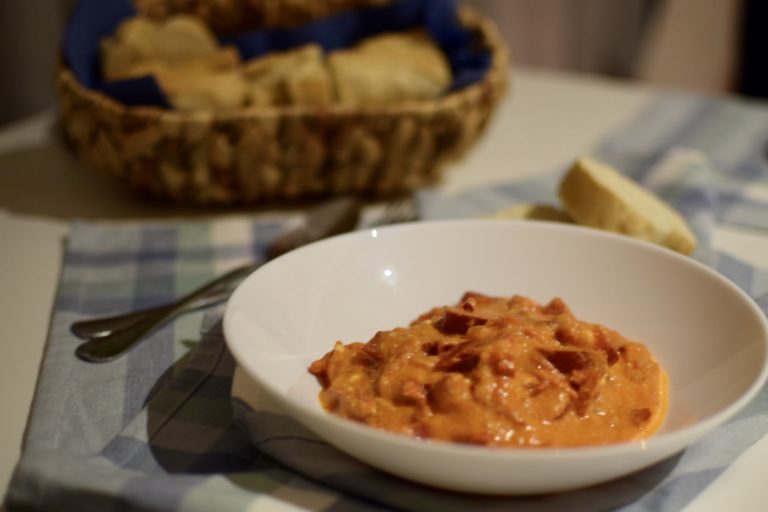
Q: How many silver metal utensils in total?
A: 2